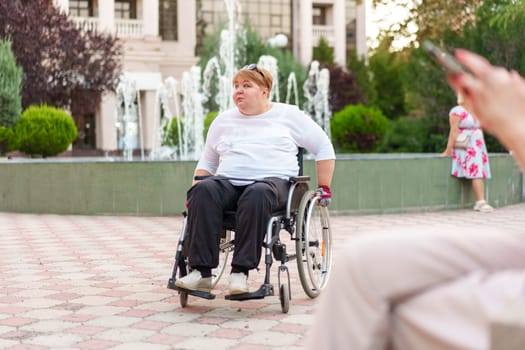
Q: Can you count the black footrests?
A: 2